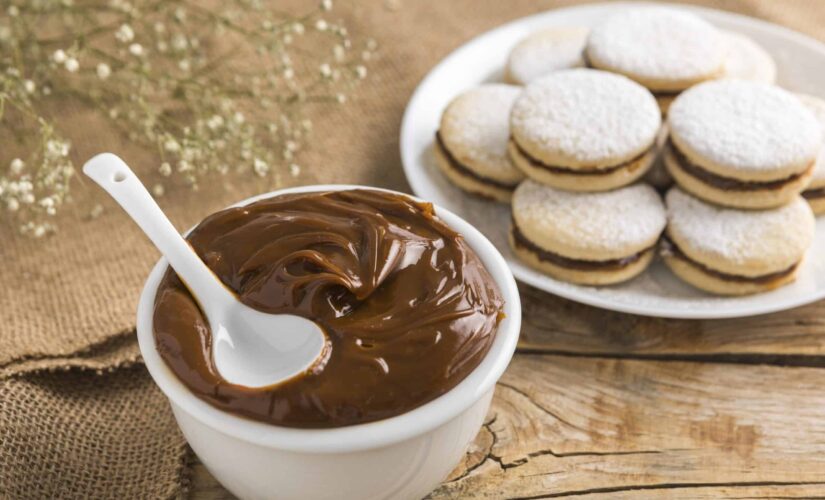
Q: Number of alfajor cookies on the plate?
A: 9